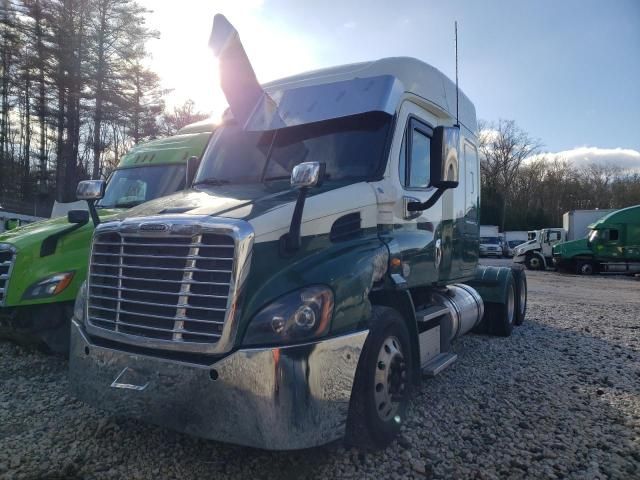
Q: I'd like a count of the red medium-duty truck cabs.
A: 0